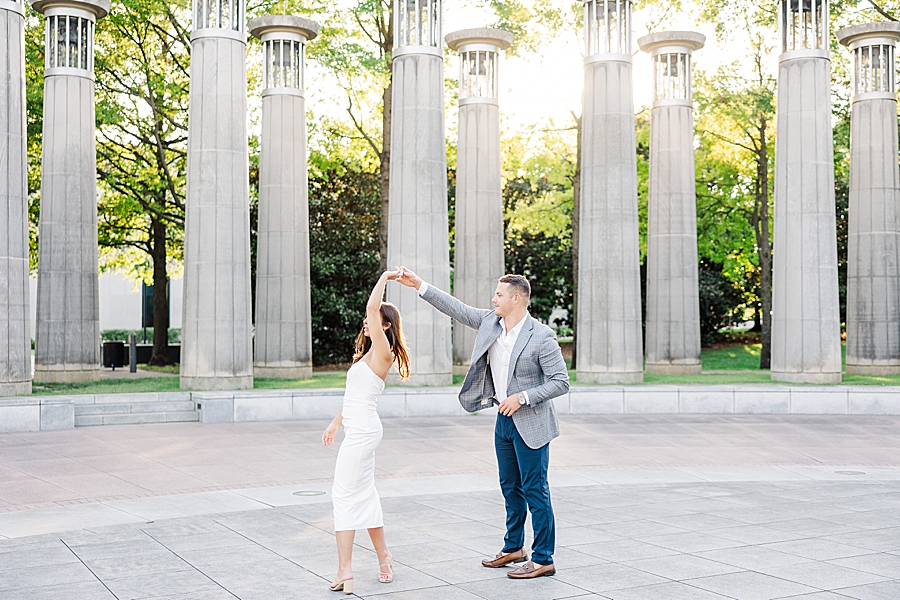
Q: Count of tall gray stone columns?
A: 10